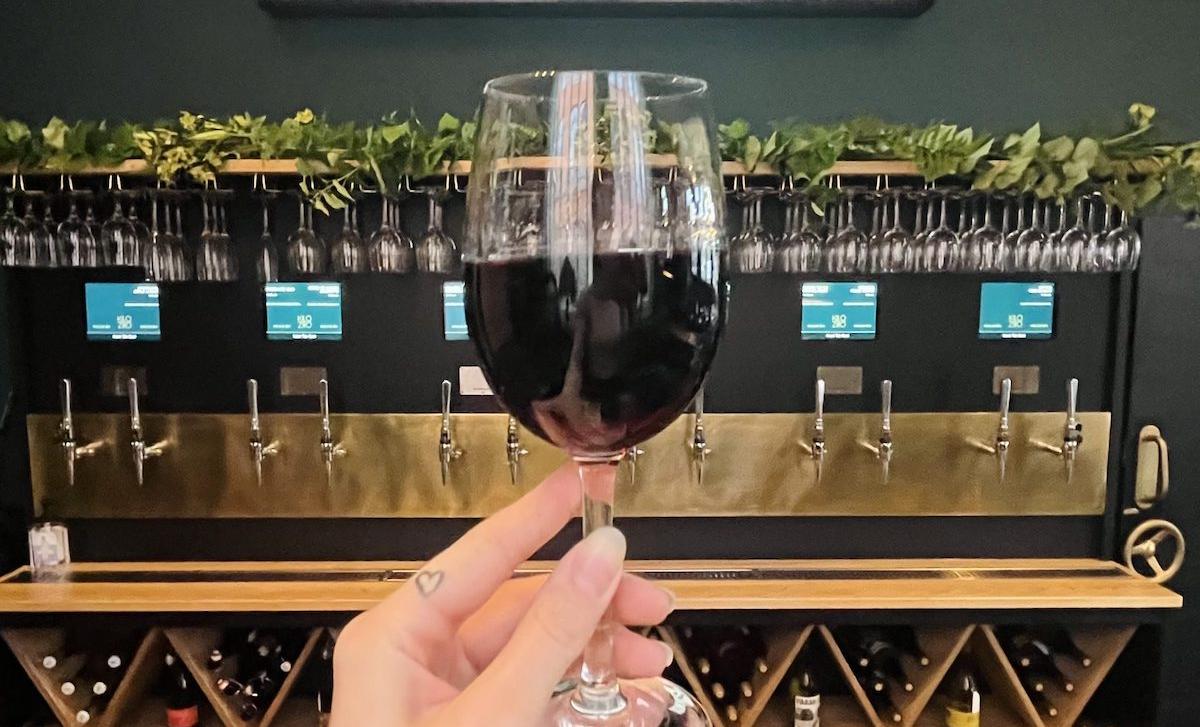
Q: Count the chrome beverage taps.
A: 12